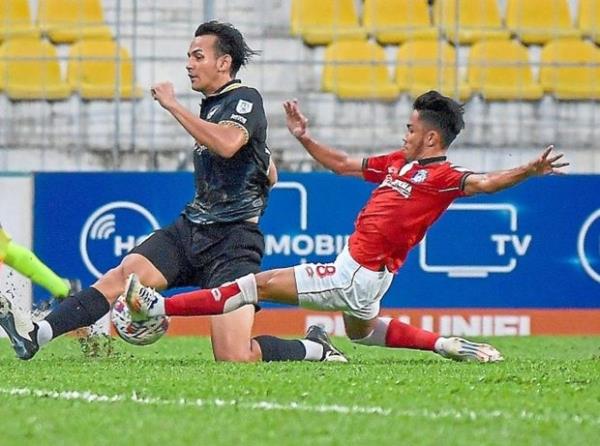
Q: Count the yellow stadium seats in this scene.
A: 13